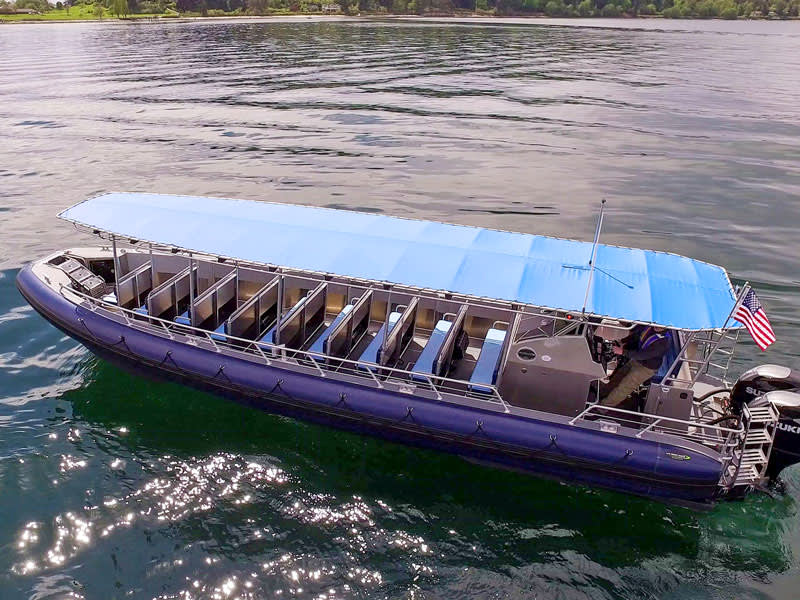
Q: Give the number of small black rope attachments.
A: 10